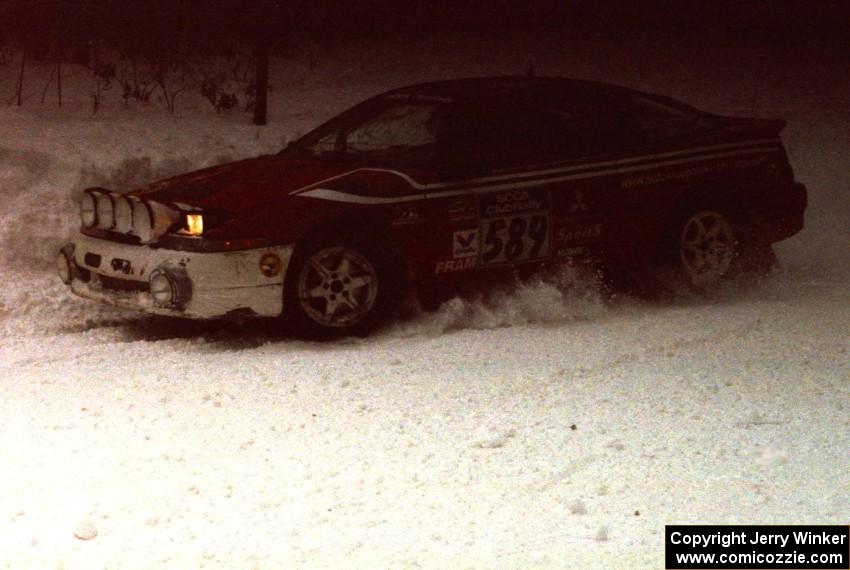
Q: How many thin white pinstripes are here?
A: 2